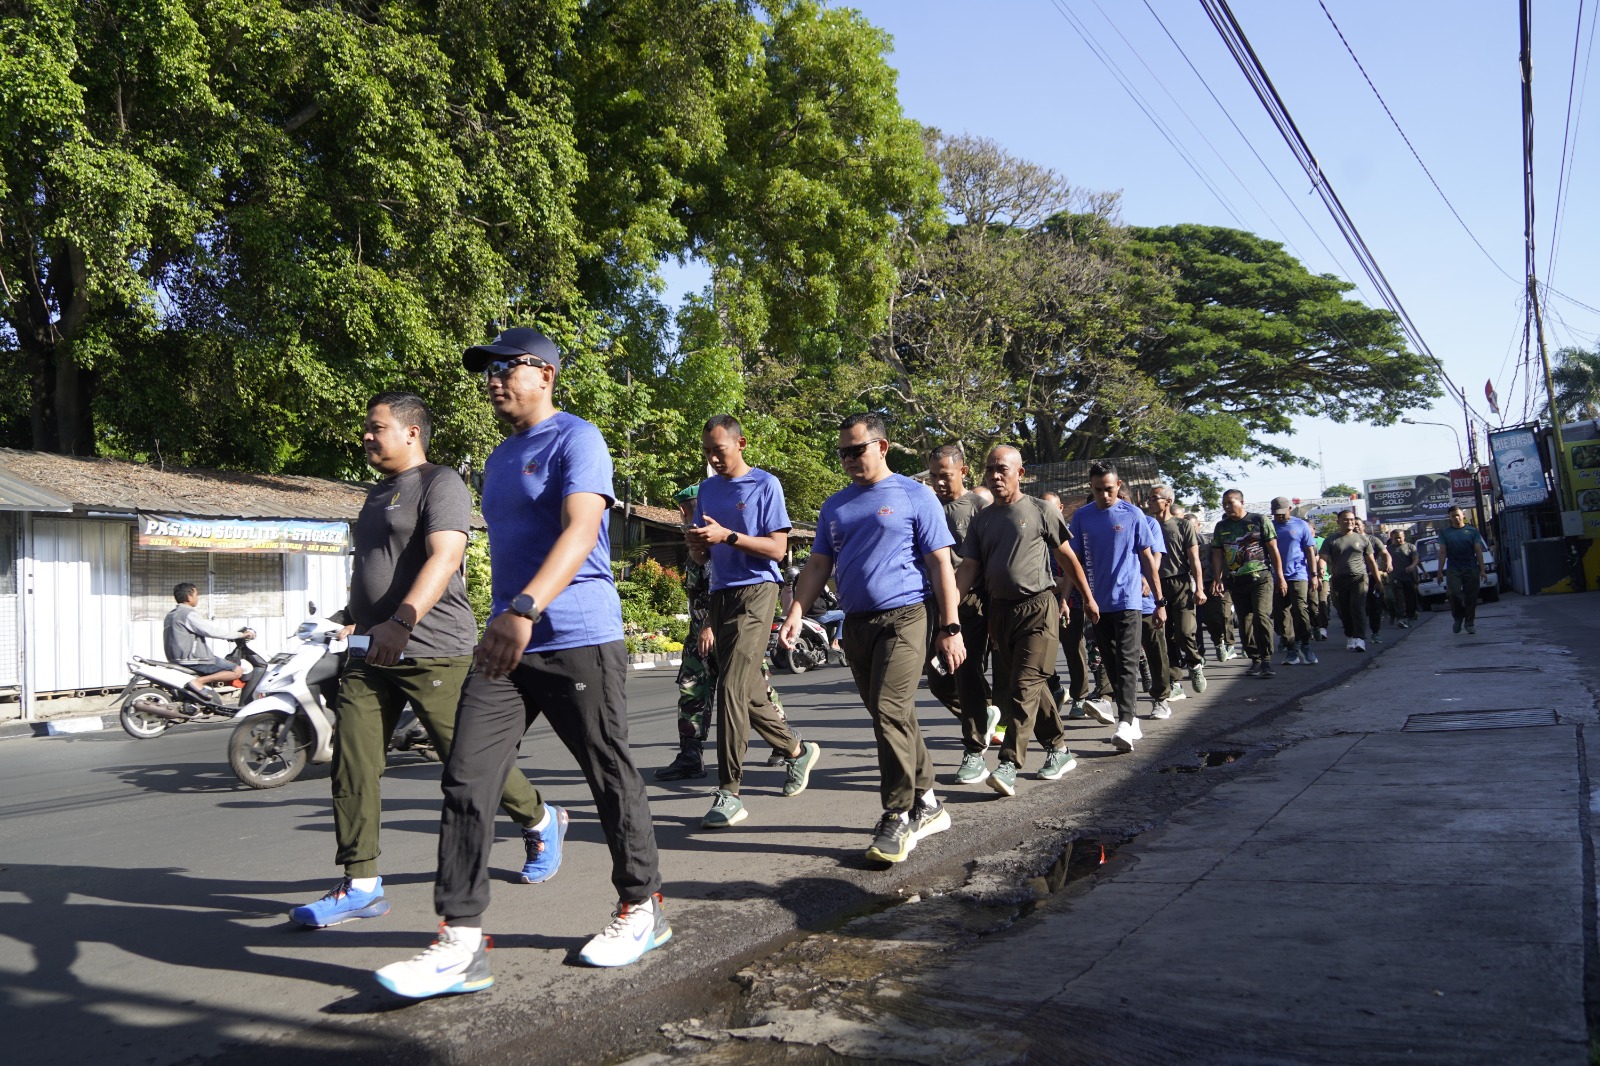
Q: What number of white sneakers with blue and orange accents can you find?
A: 2